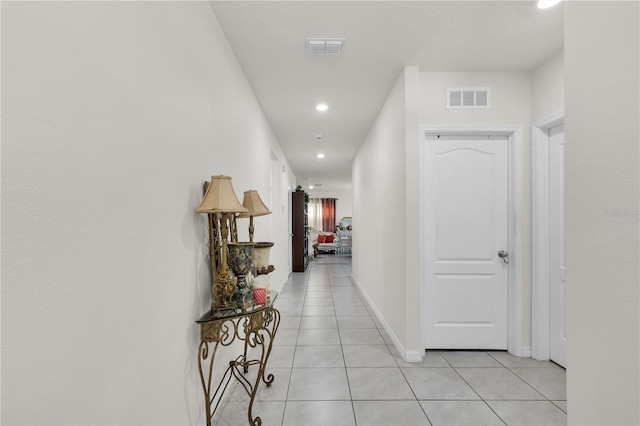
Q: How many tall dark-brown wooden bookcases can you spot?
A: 1